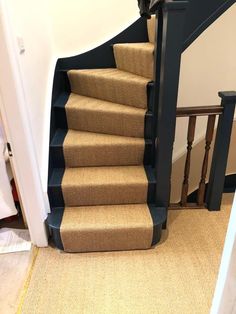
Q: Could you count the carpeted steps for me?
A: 7